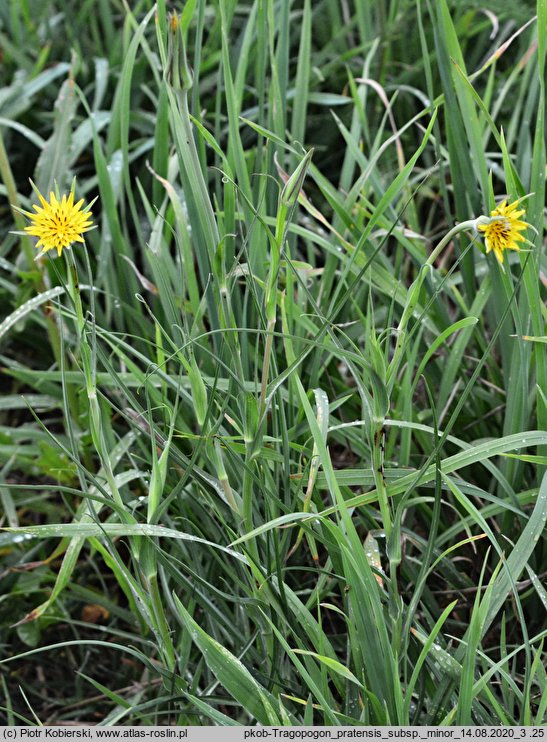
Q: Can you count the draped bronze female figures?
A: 0